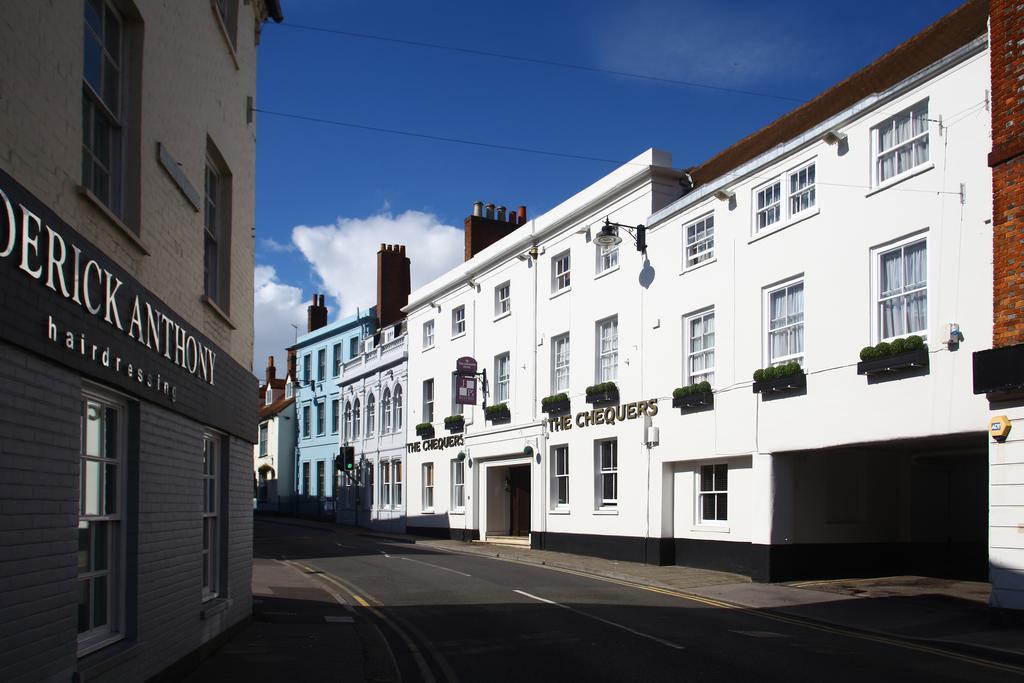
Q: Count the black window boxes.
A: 8